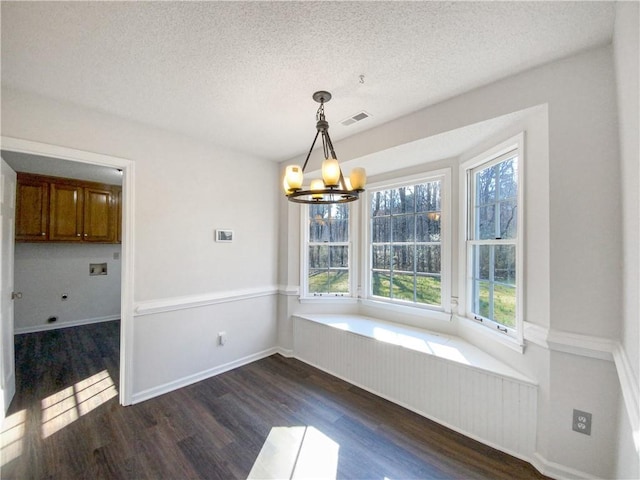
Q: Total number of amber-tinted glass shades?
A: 6